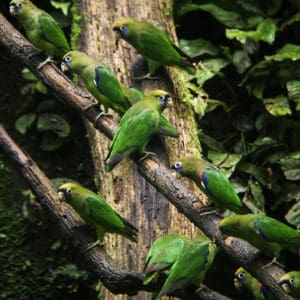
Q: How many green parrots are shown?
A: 12